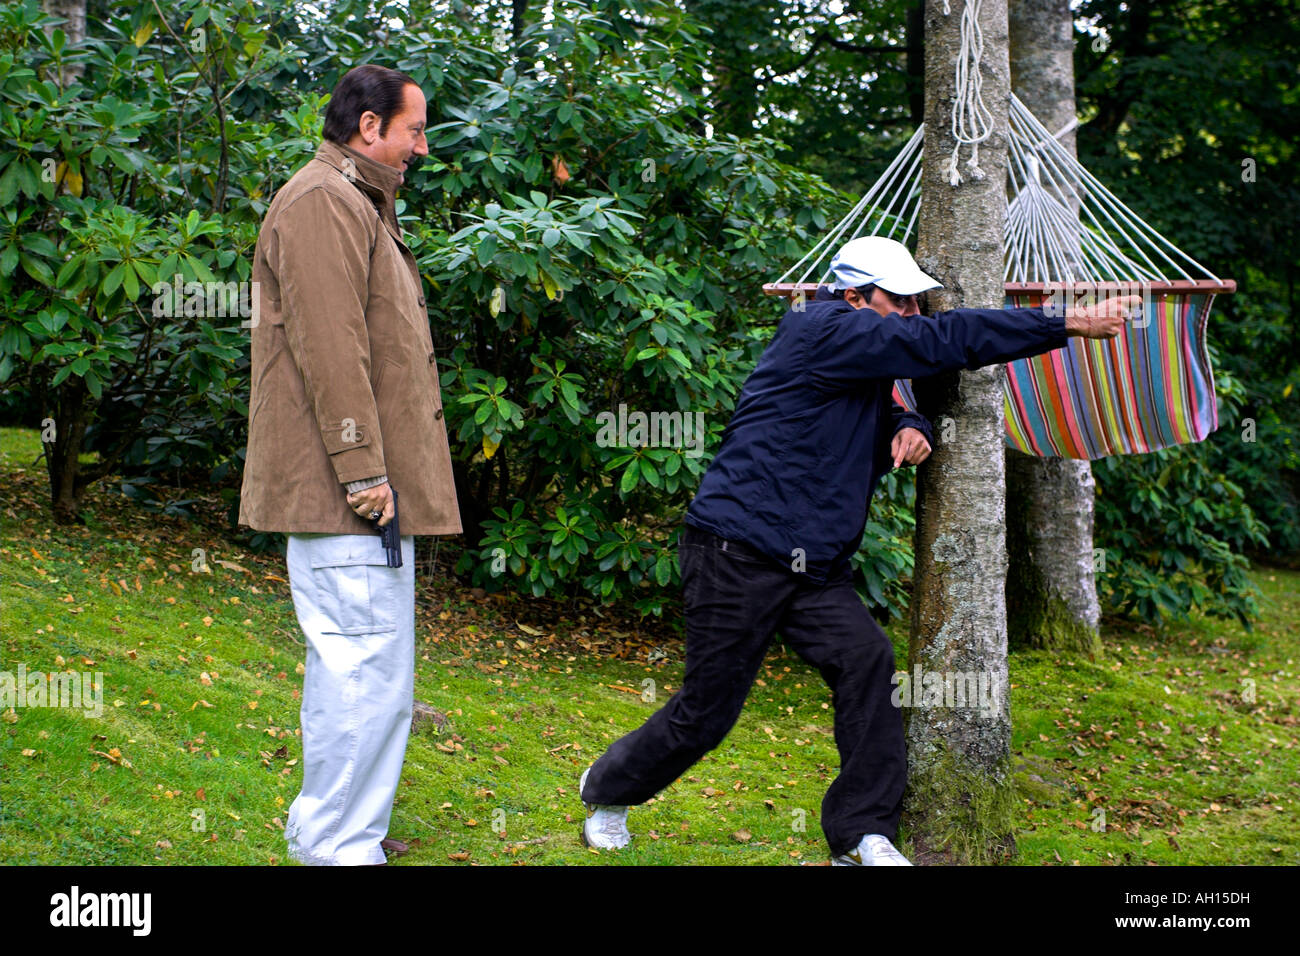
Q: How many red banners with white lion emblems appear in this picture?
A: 0